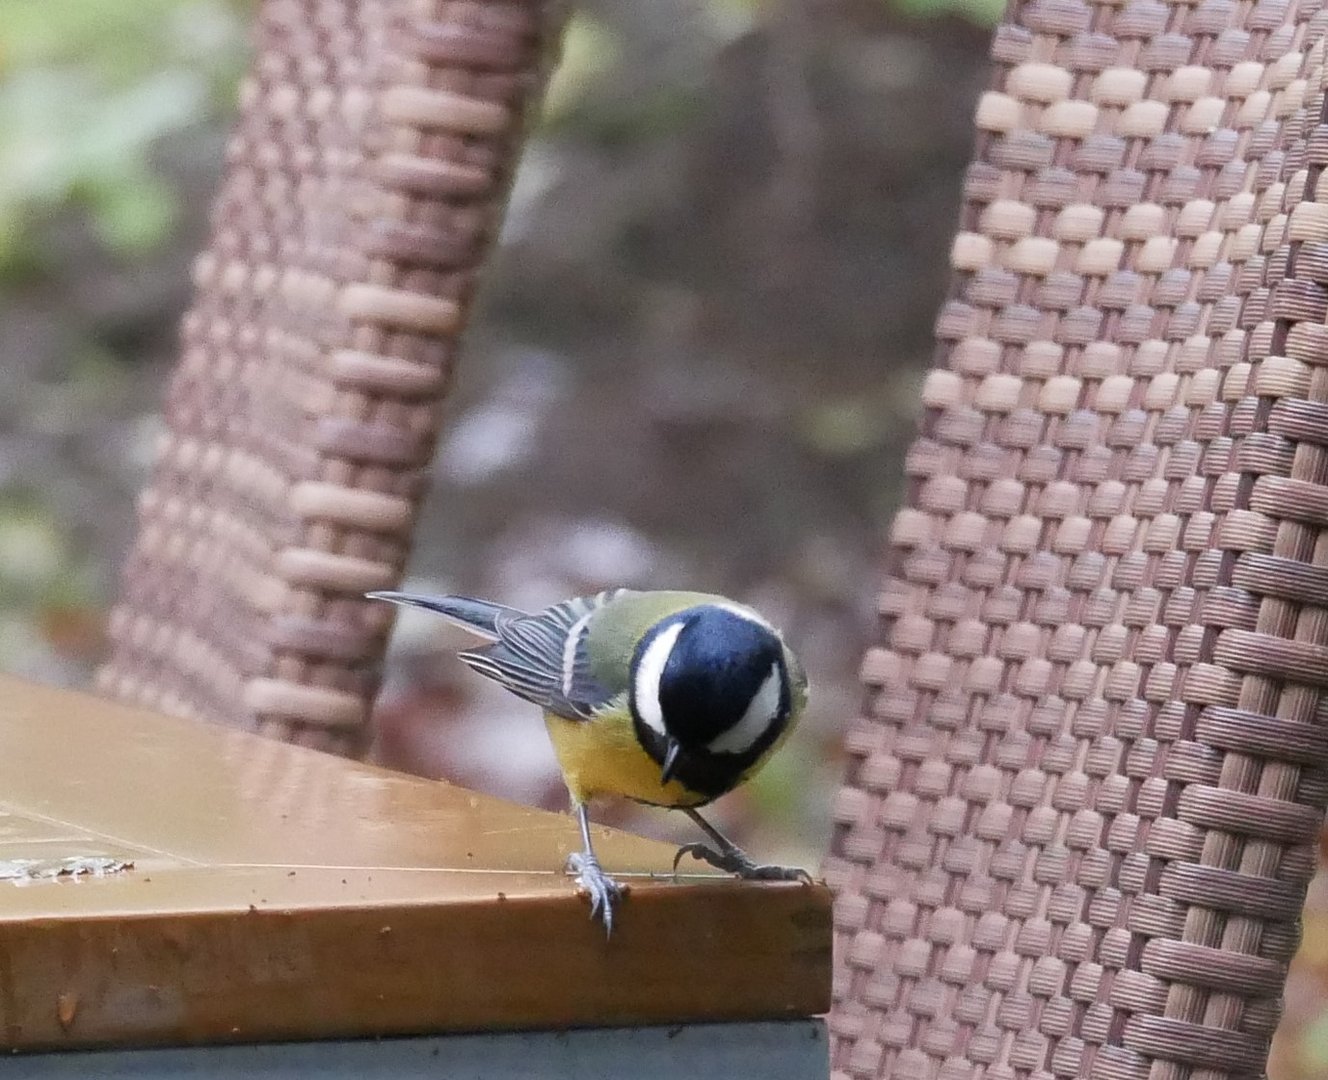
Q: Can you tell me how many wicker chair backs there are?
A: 2